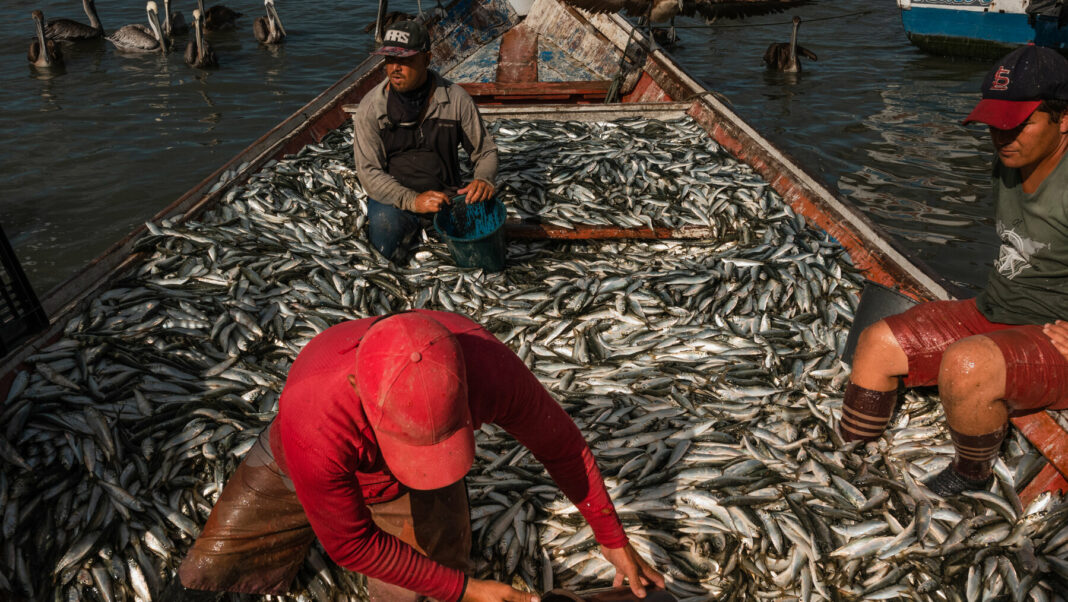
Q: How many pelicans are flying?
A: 1